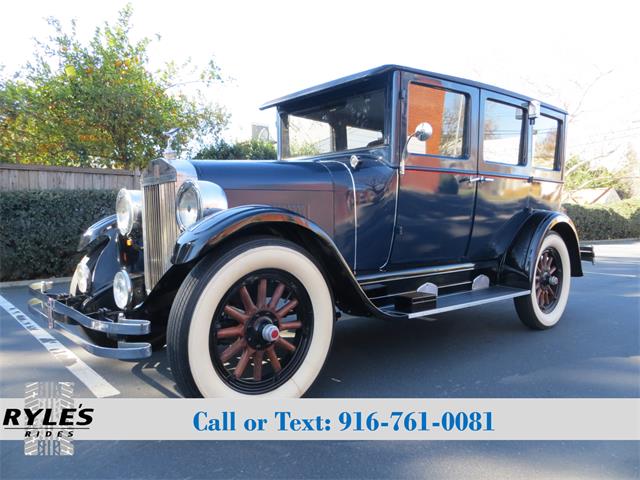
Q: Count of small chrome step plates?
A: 2